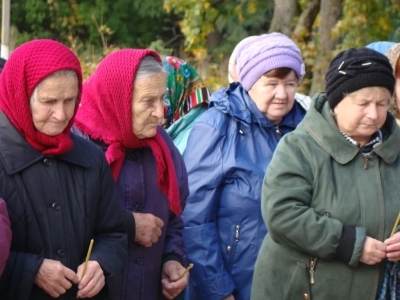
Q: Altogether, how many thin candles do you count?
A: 3